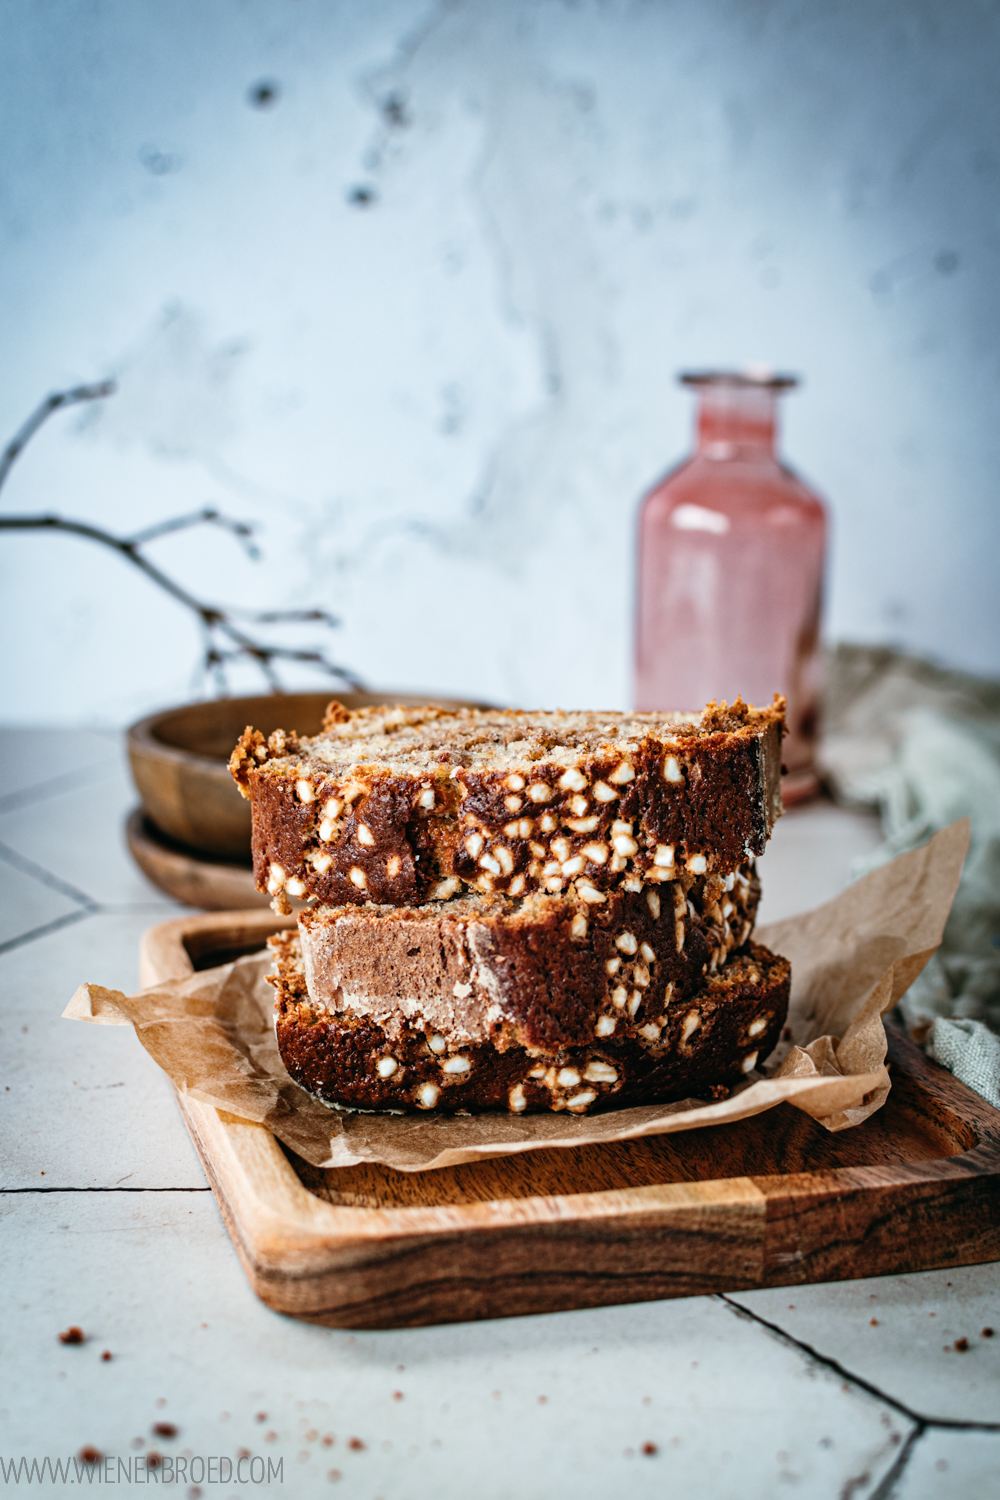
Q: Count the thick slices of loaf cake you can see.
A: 3